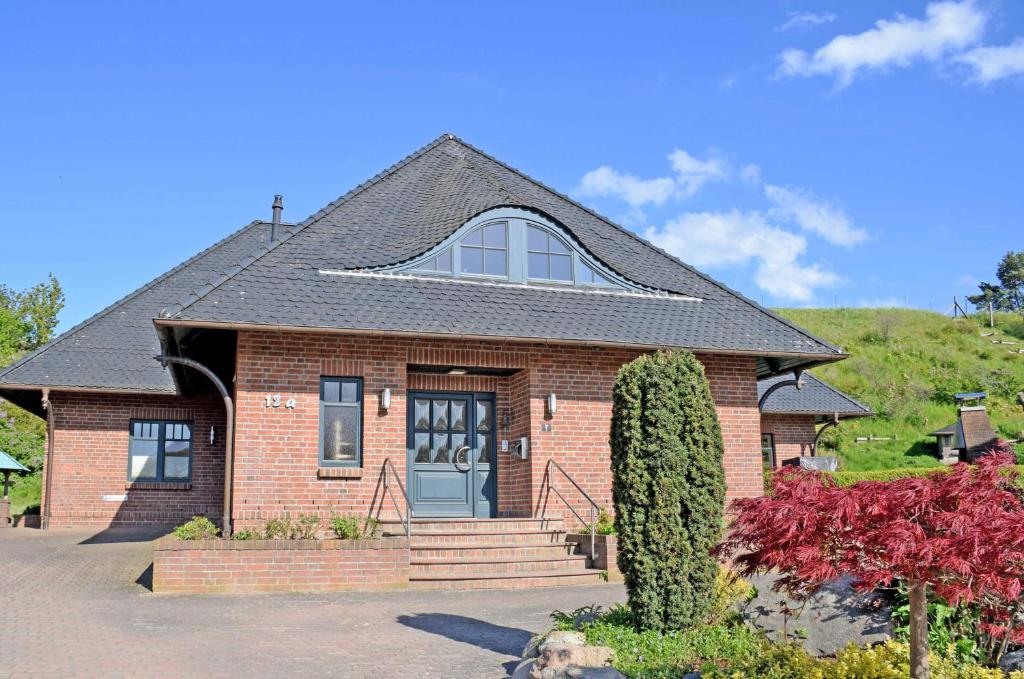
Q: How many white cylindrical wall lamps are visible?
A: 2